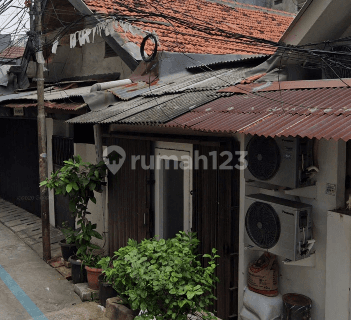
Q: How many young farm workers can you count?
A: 0